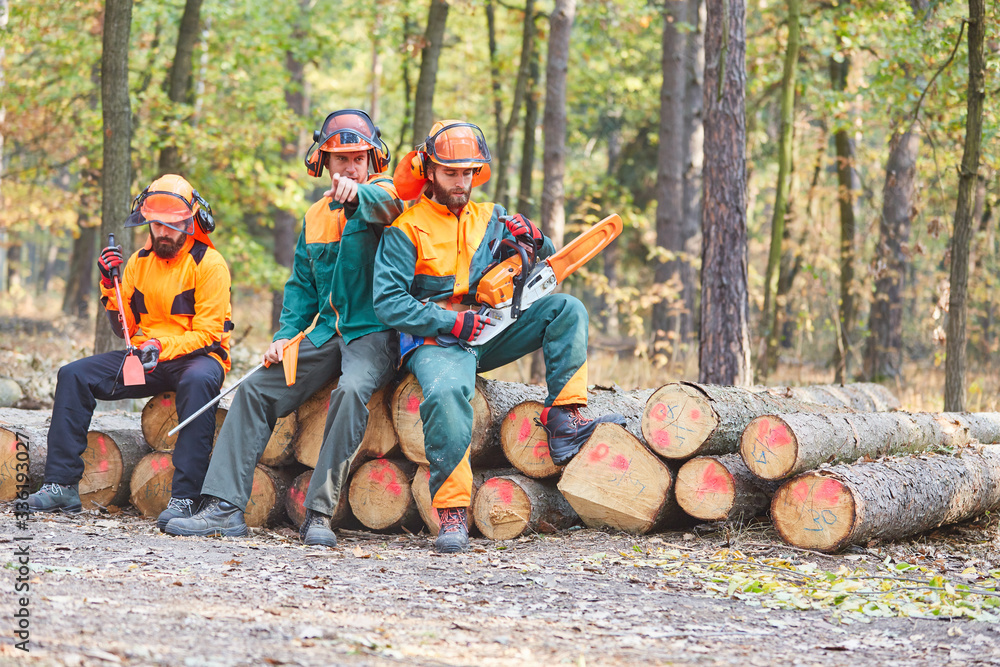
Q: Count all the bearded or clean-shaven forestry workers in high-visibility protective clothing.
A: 3